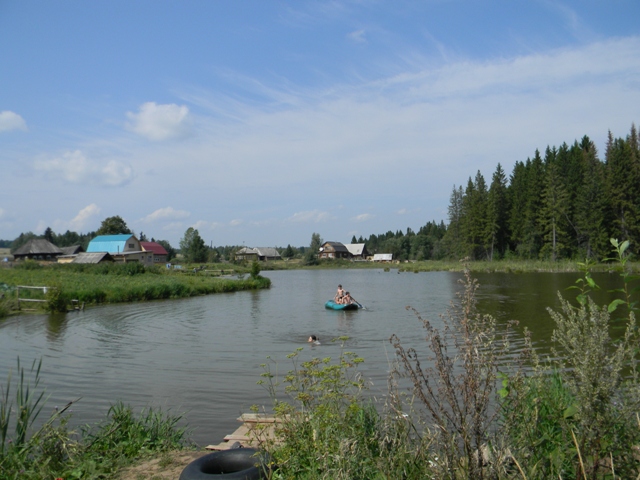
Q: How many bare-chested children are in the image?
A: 2